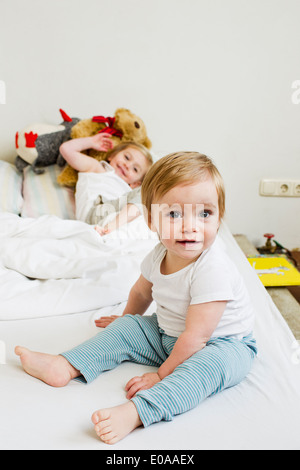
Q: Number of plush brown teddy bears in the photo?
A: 1